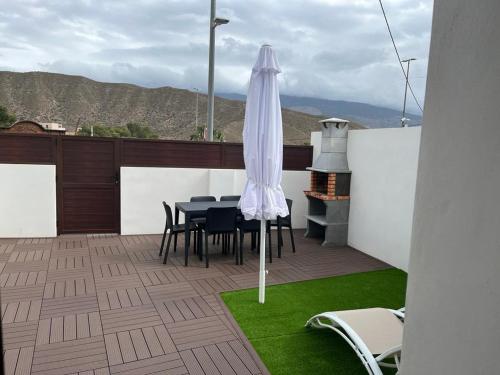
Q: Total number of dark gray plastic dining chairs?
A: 6